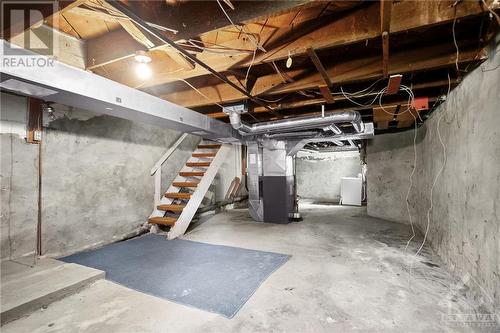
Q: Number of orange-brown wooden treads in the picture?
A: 8